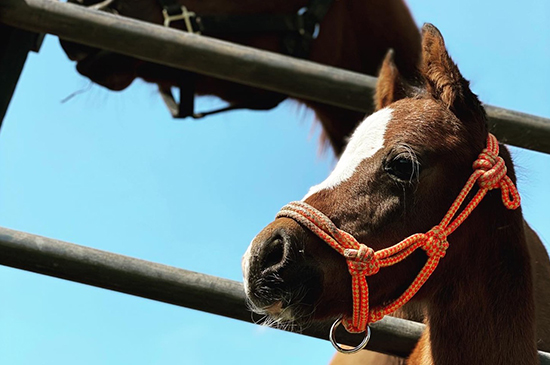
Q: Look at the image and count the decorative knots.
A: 3